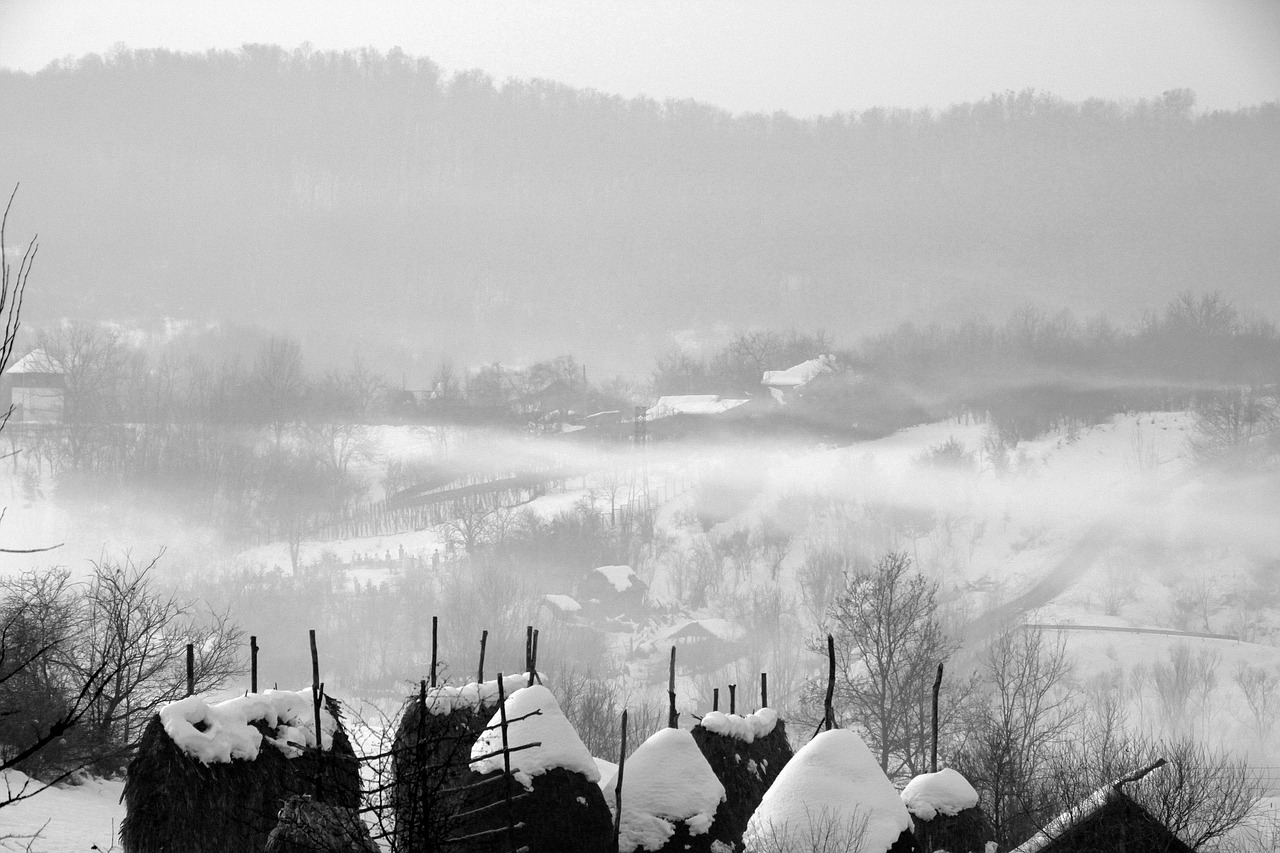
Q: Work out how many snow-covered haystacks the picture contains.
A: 7